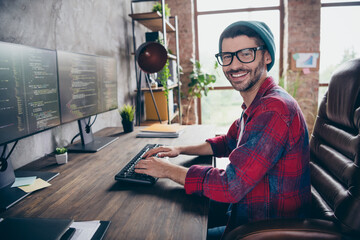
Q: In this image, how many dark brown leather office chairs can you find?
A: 1